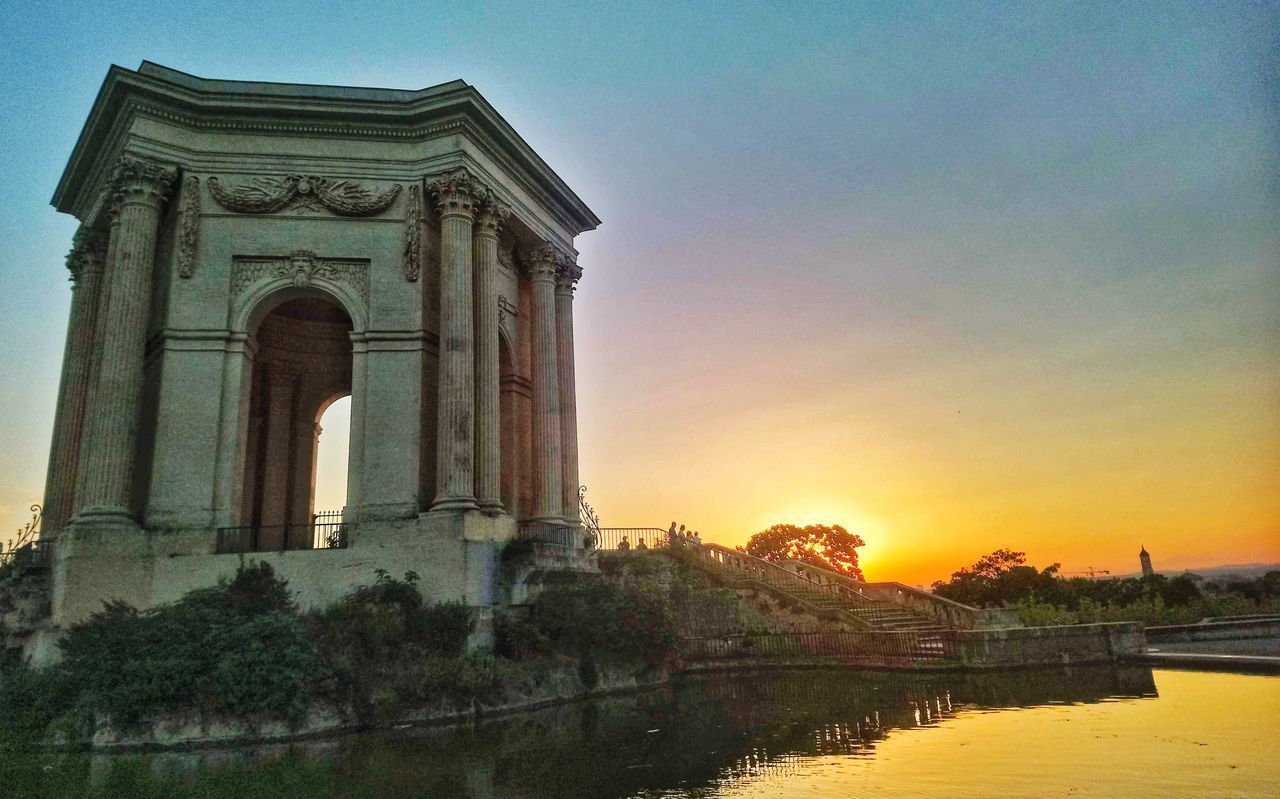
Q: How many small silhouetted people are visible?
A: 6